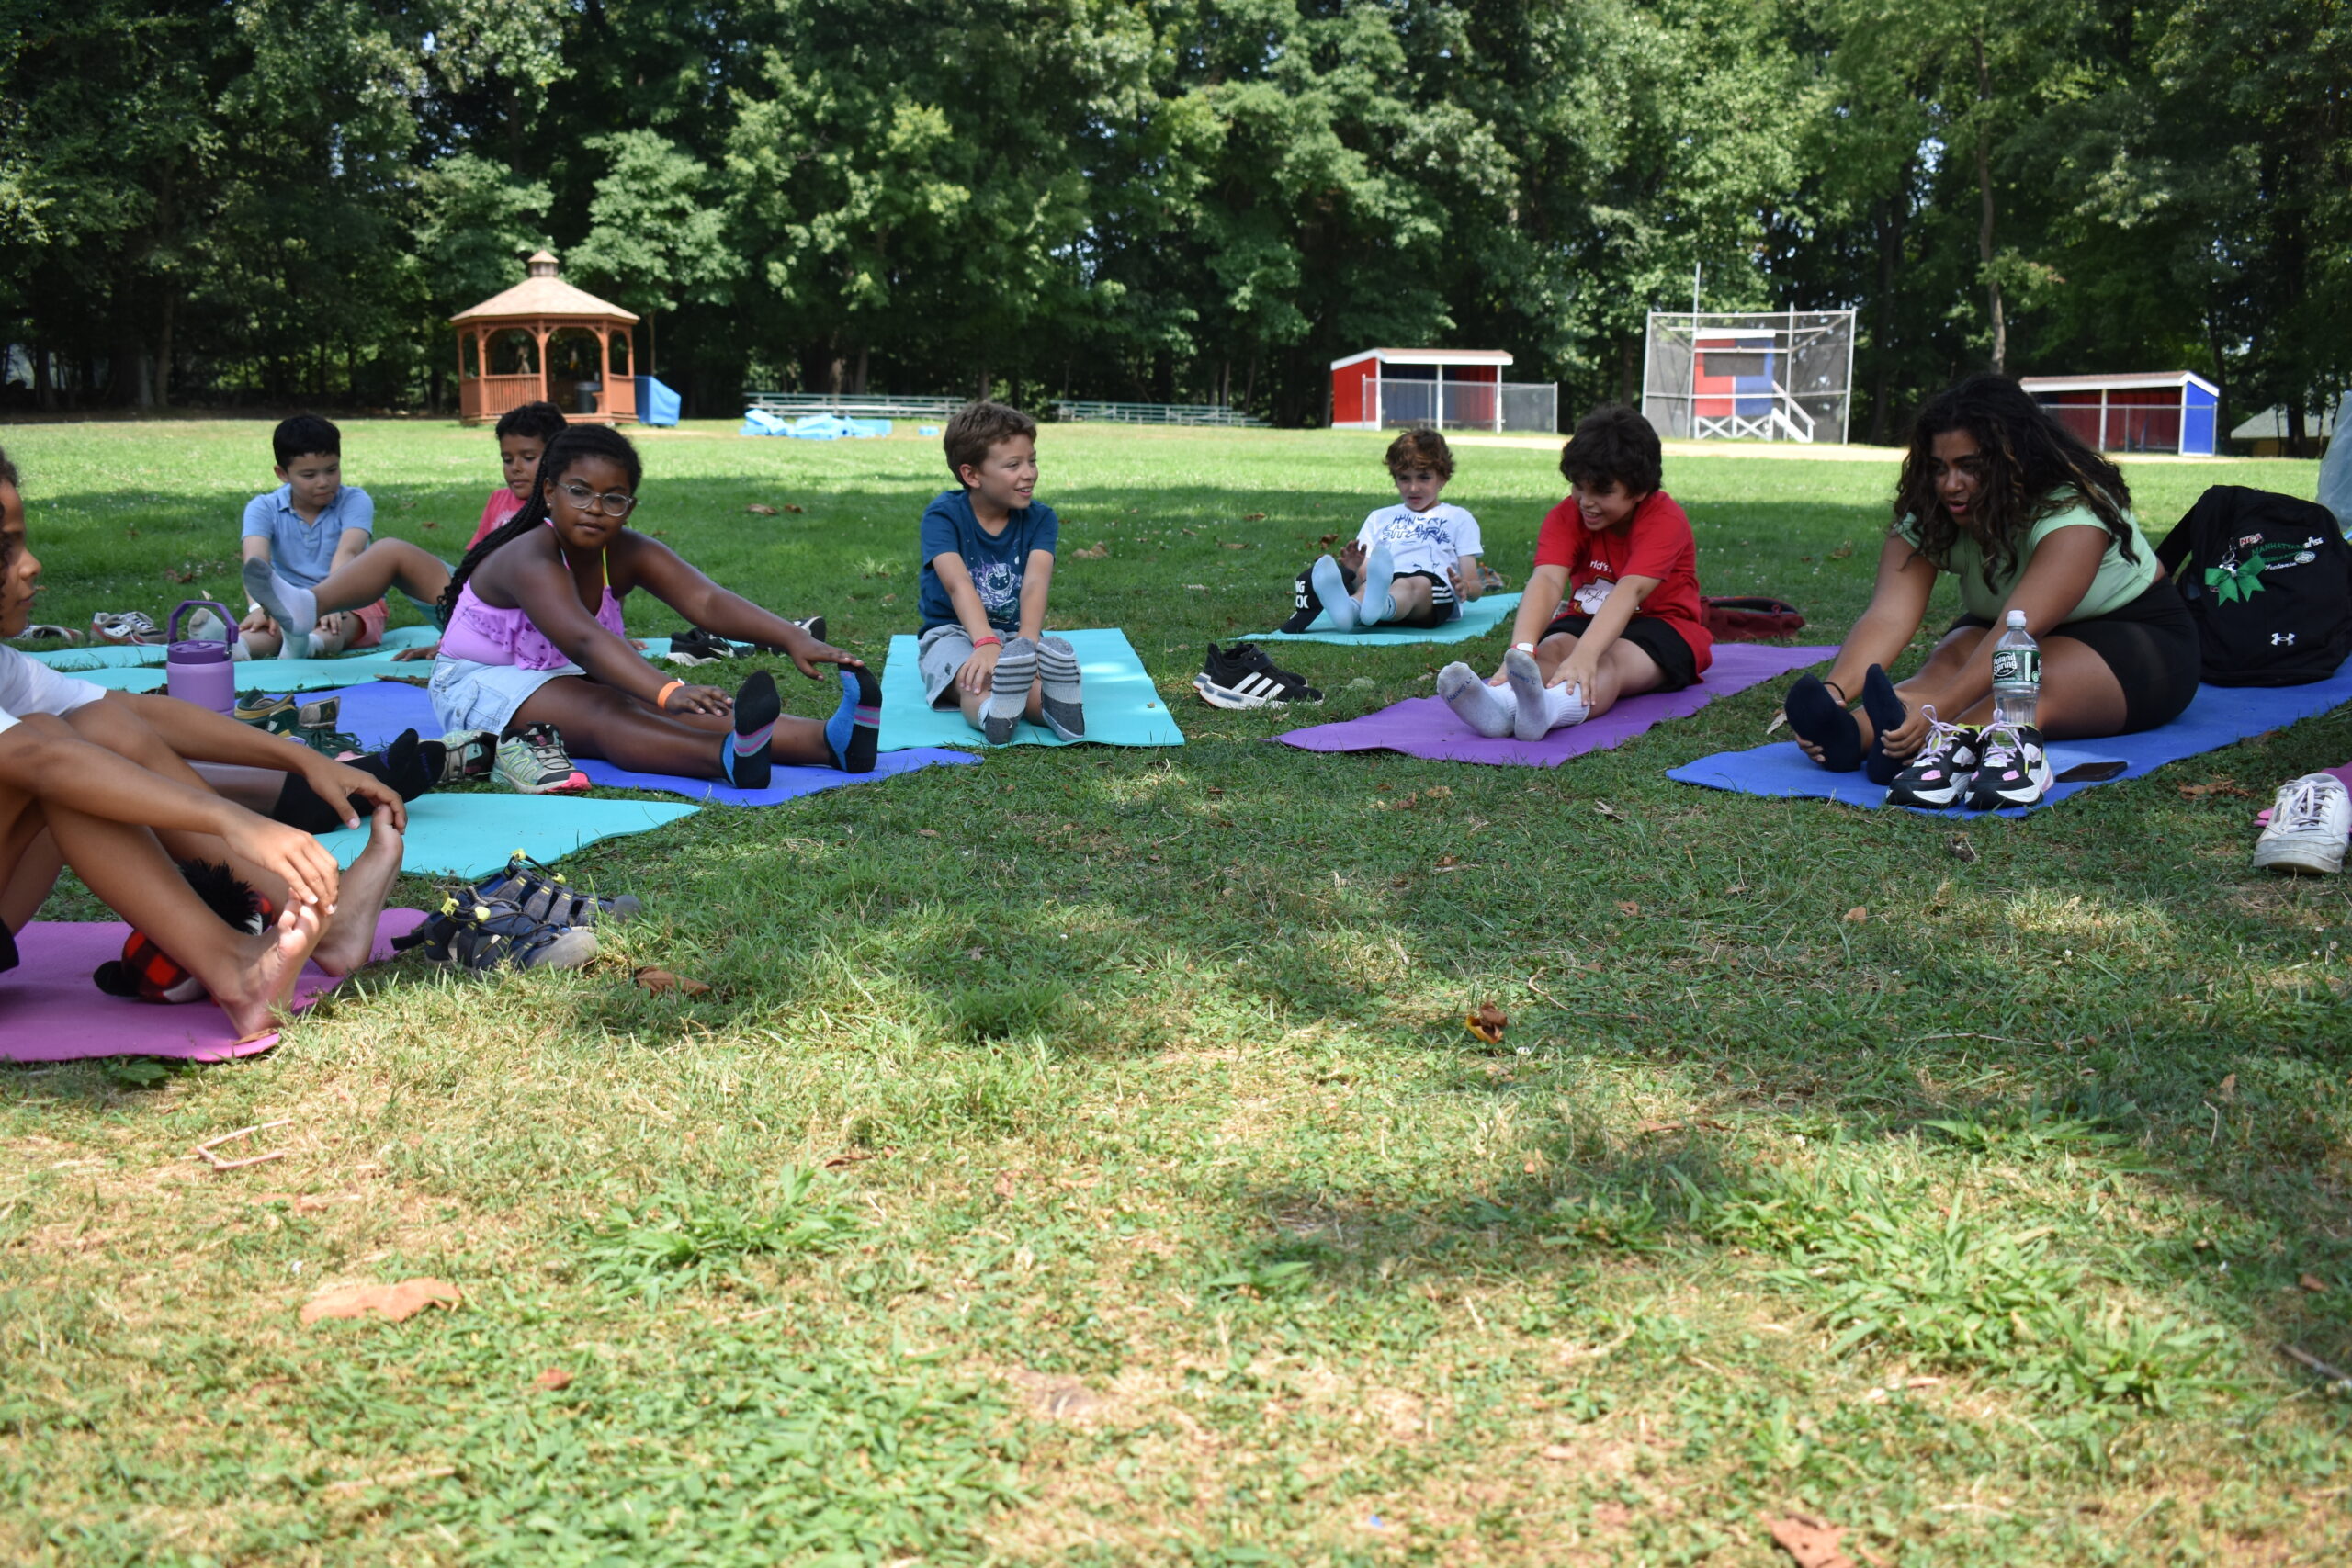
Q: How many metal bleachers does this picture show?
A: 2